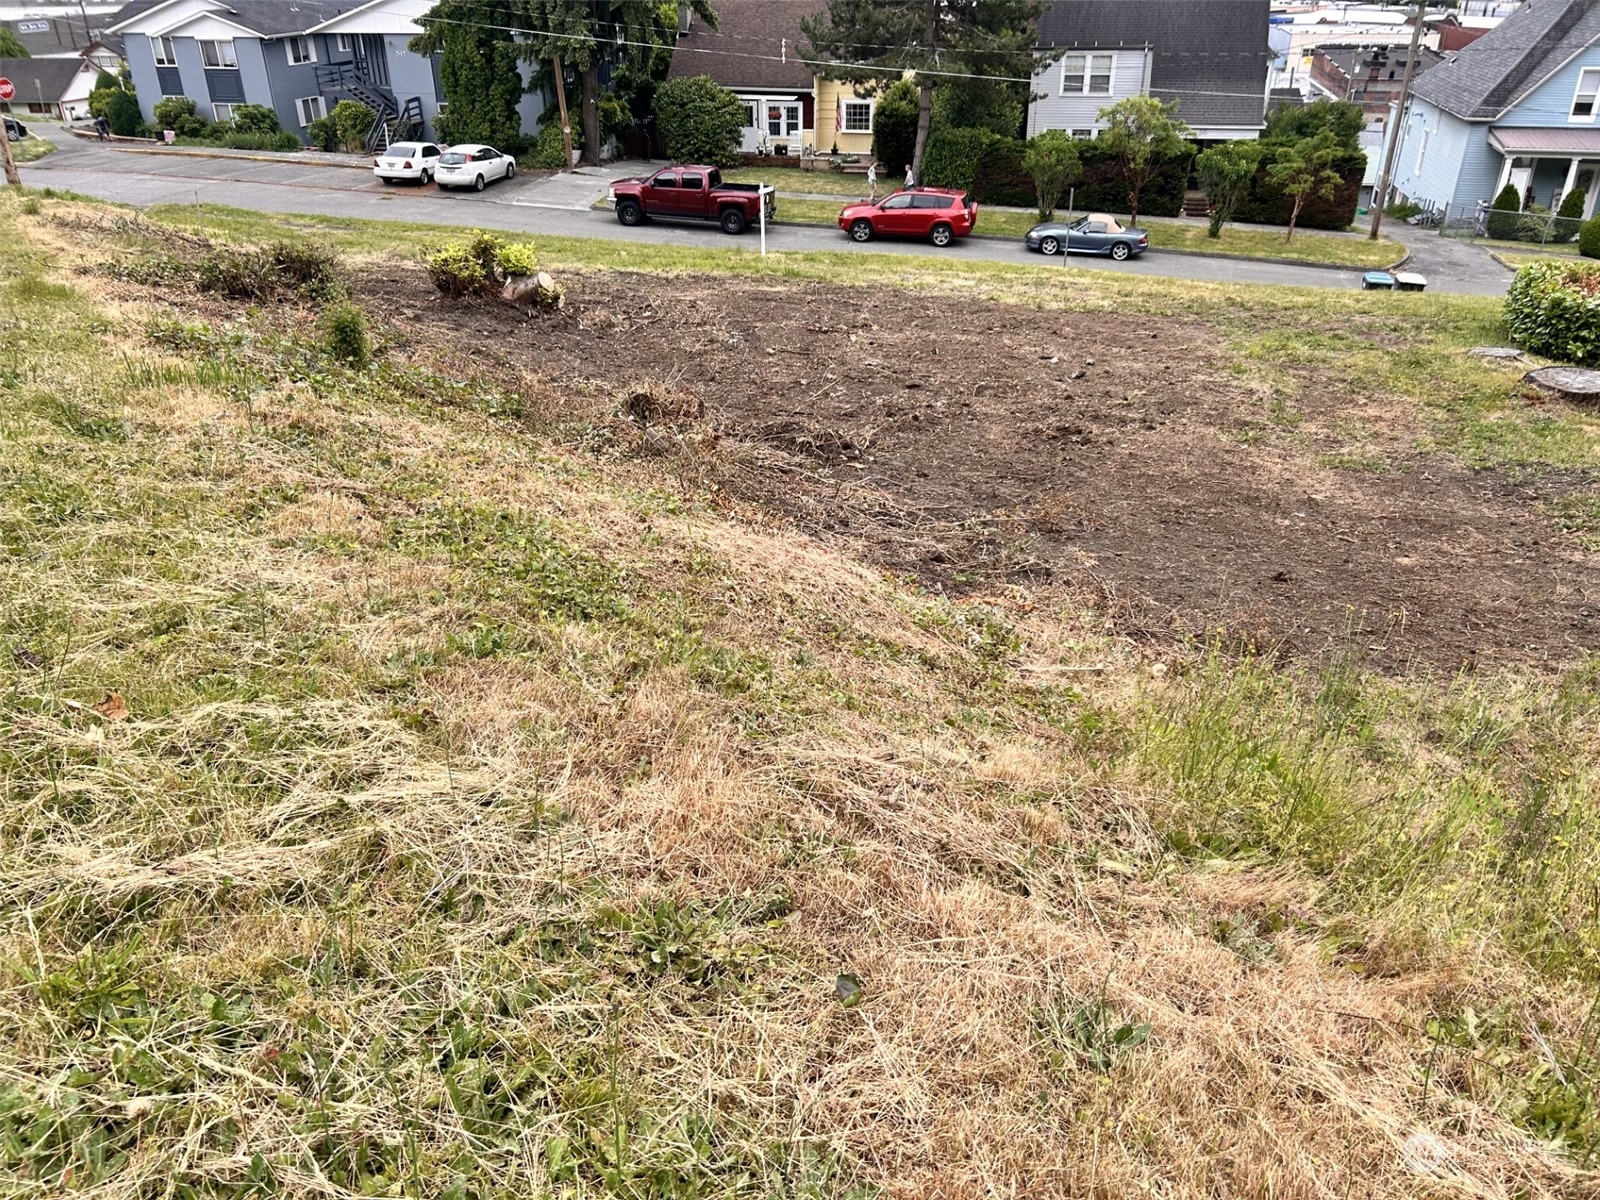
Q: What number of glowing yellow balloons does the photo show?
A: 0